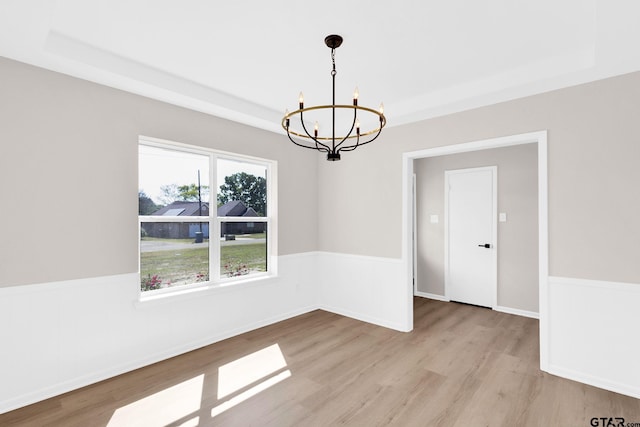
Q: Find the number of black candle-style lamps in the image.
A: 6